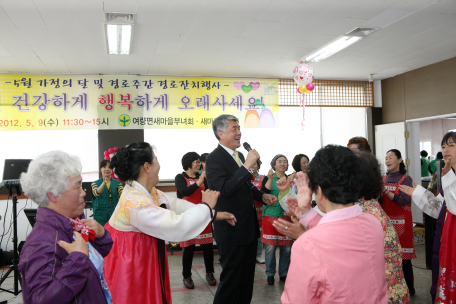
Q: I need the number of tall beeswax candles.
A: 0